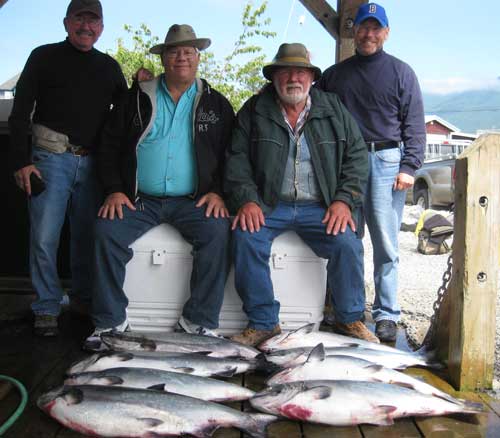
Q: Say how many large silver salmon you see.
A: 8